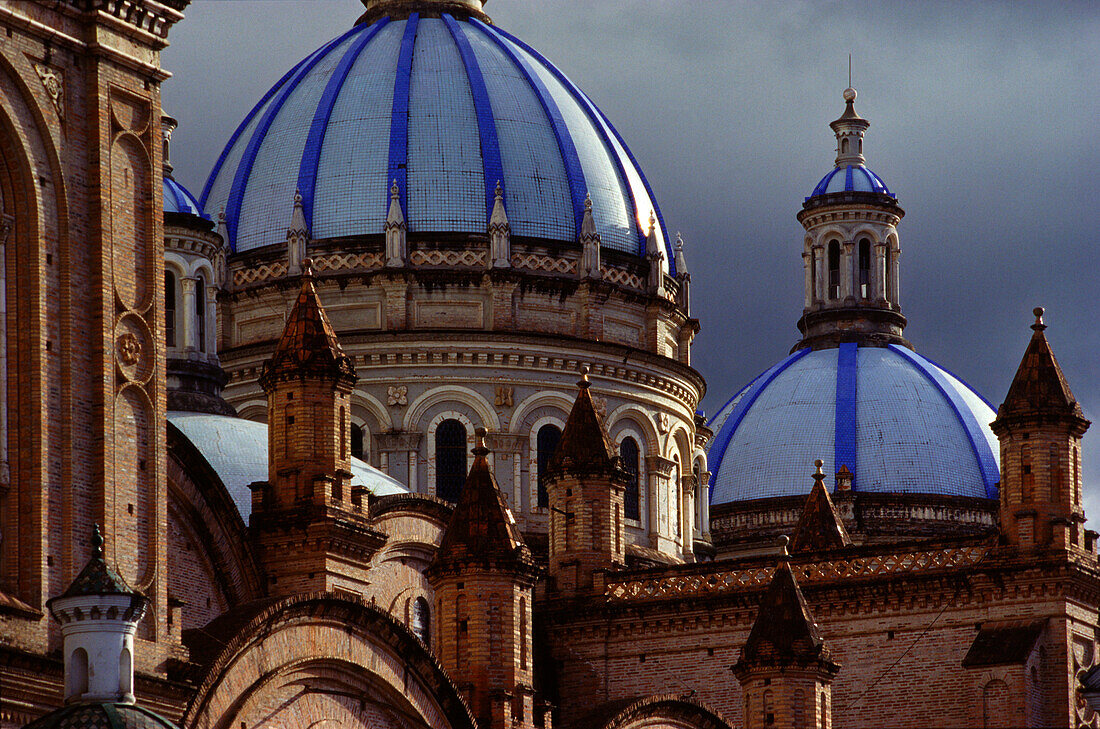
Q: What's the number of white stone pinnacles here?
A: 7